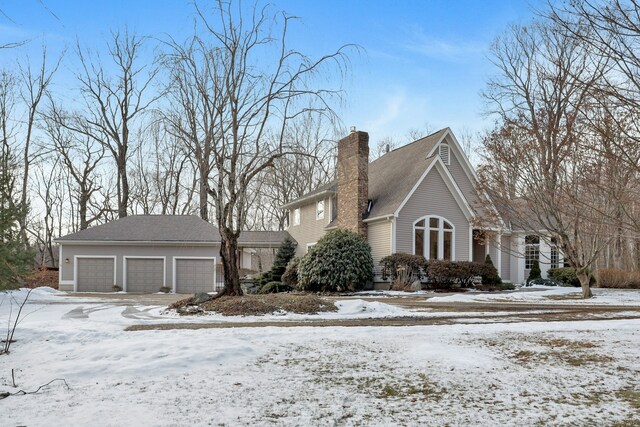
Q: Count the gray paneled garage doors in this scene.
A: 3